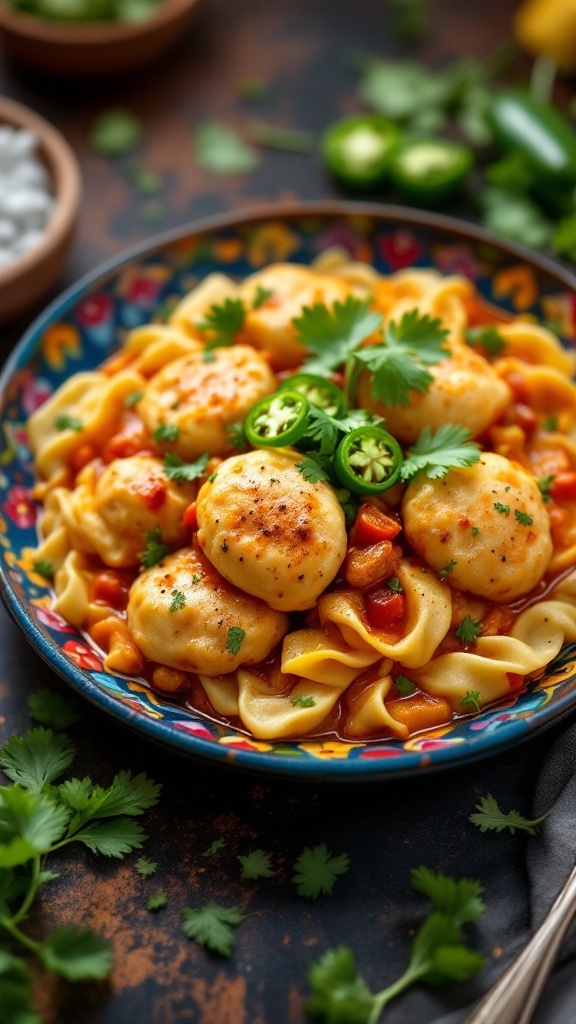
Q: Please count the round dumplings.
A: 7